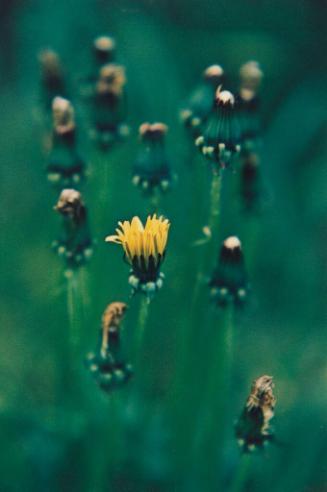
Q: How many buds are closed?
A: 13